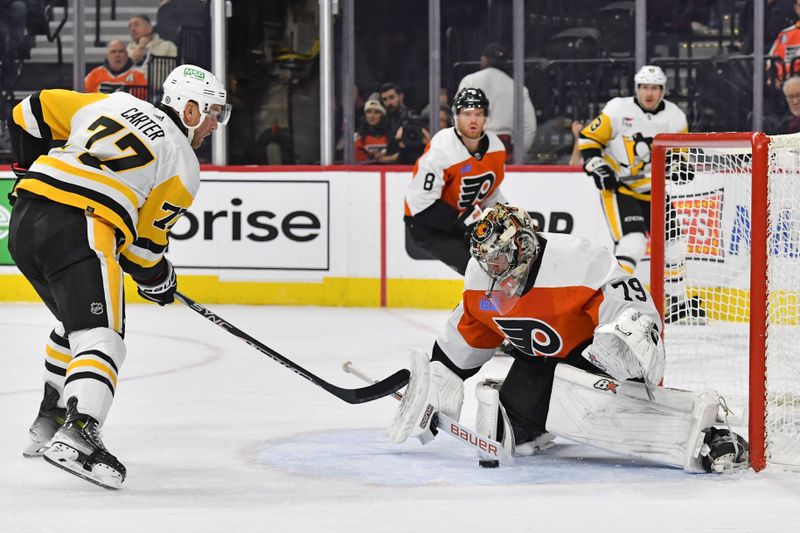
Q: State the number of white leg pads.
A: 2